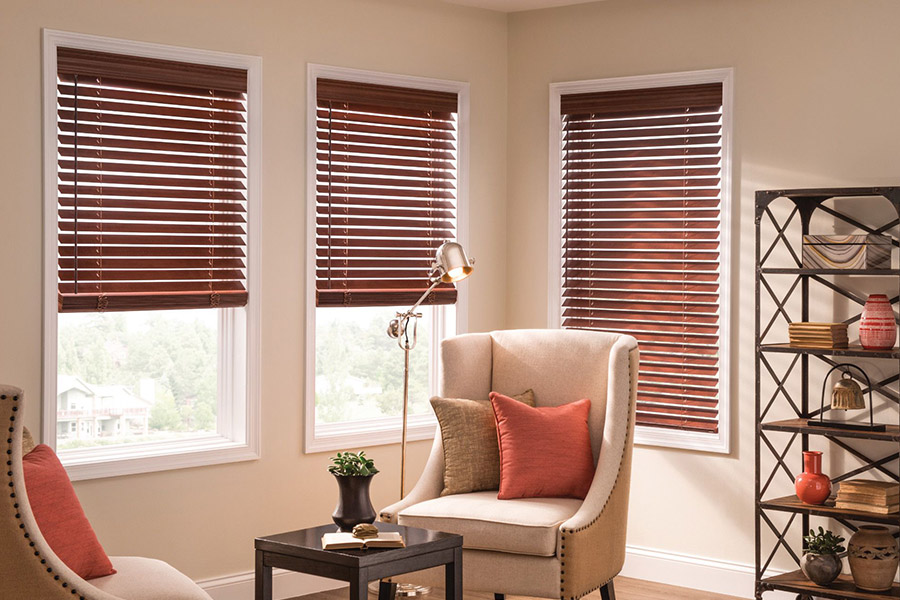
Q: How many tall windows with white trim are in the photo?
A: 3